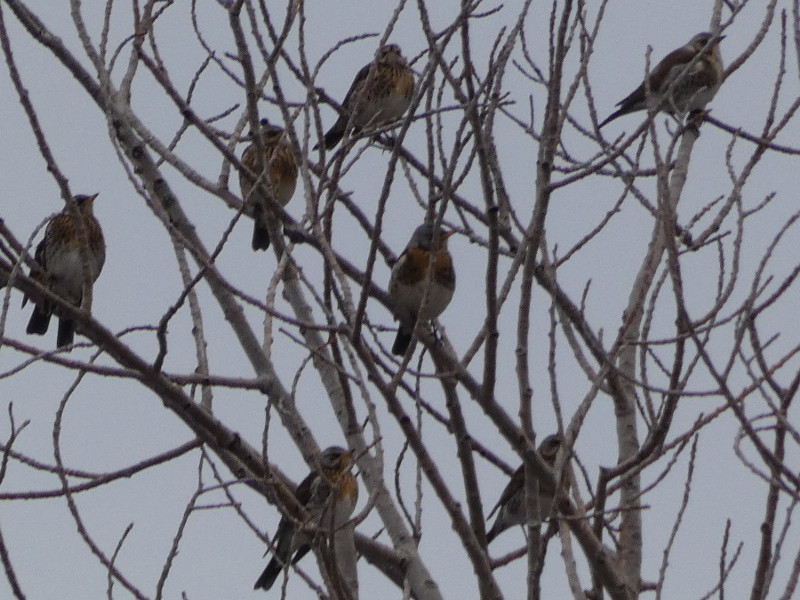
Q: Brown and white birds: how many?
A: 7